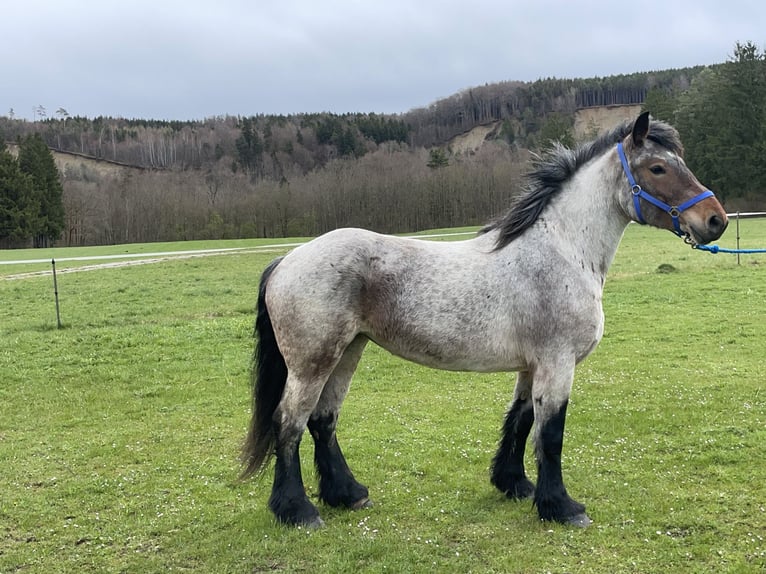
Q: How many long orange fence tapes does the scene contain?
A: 0